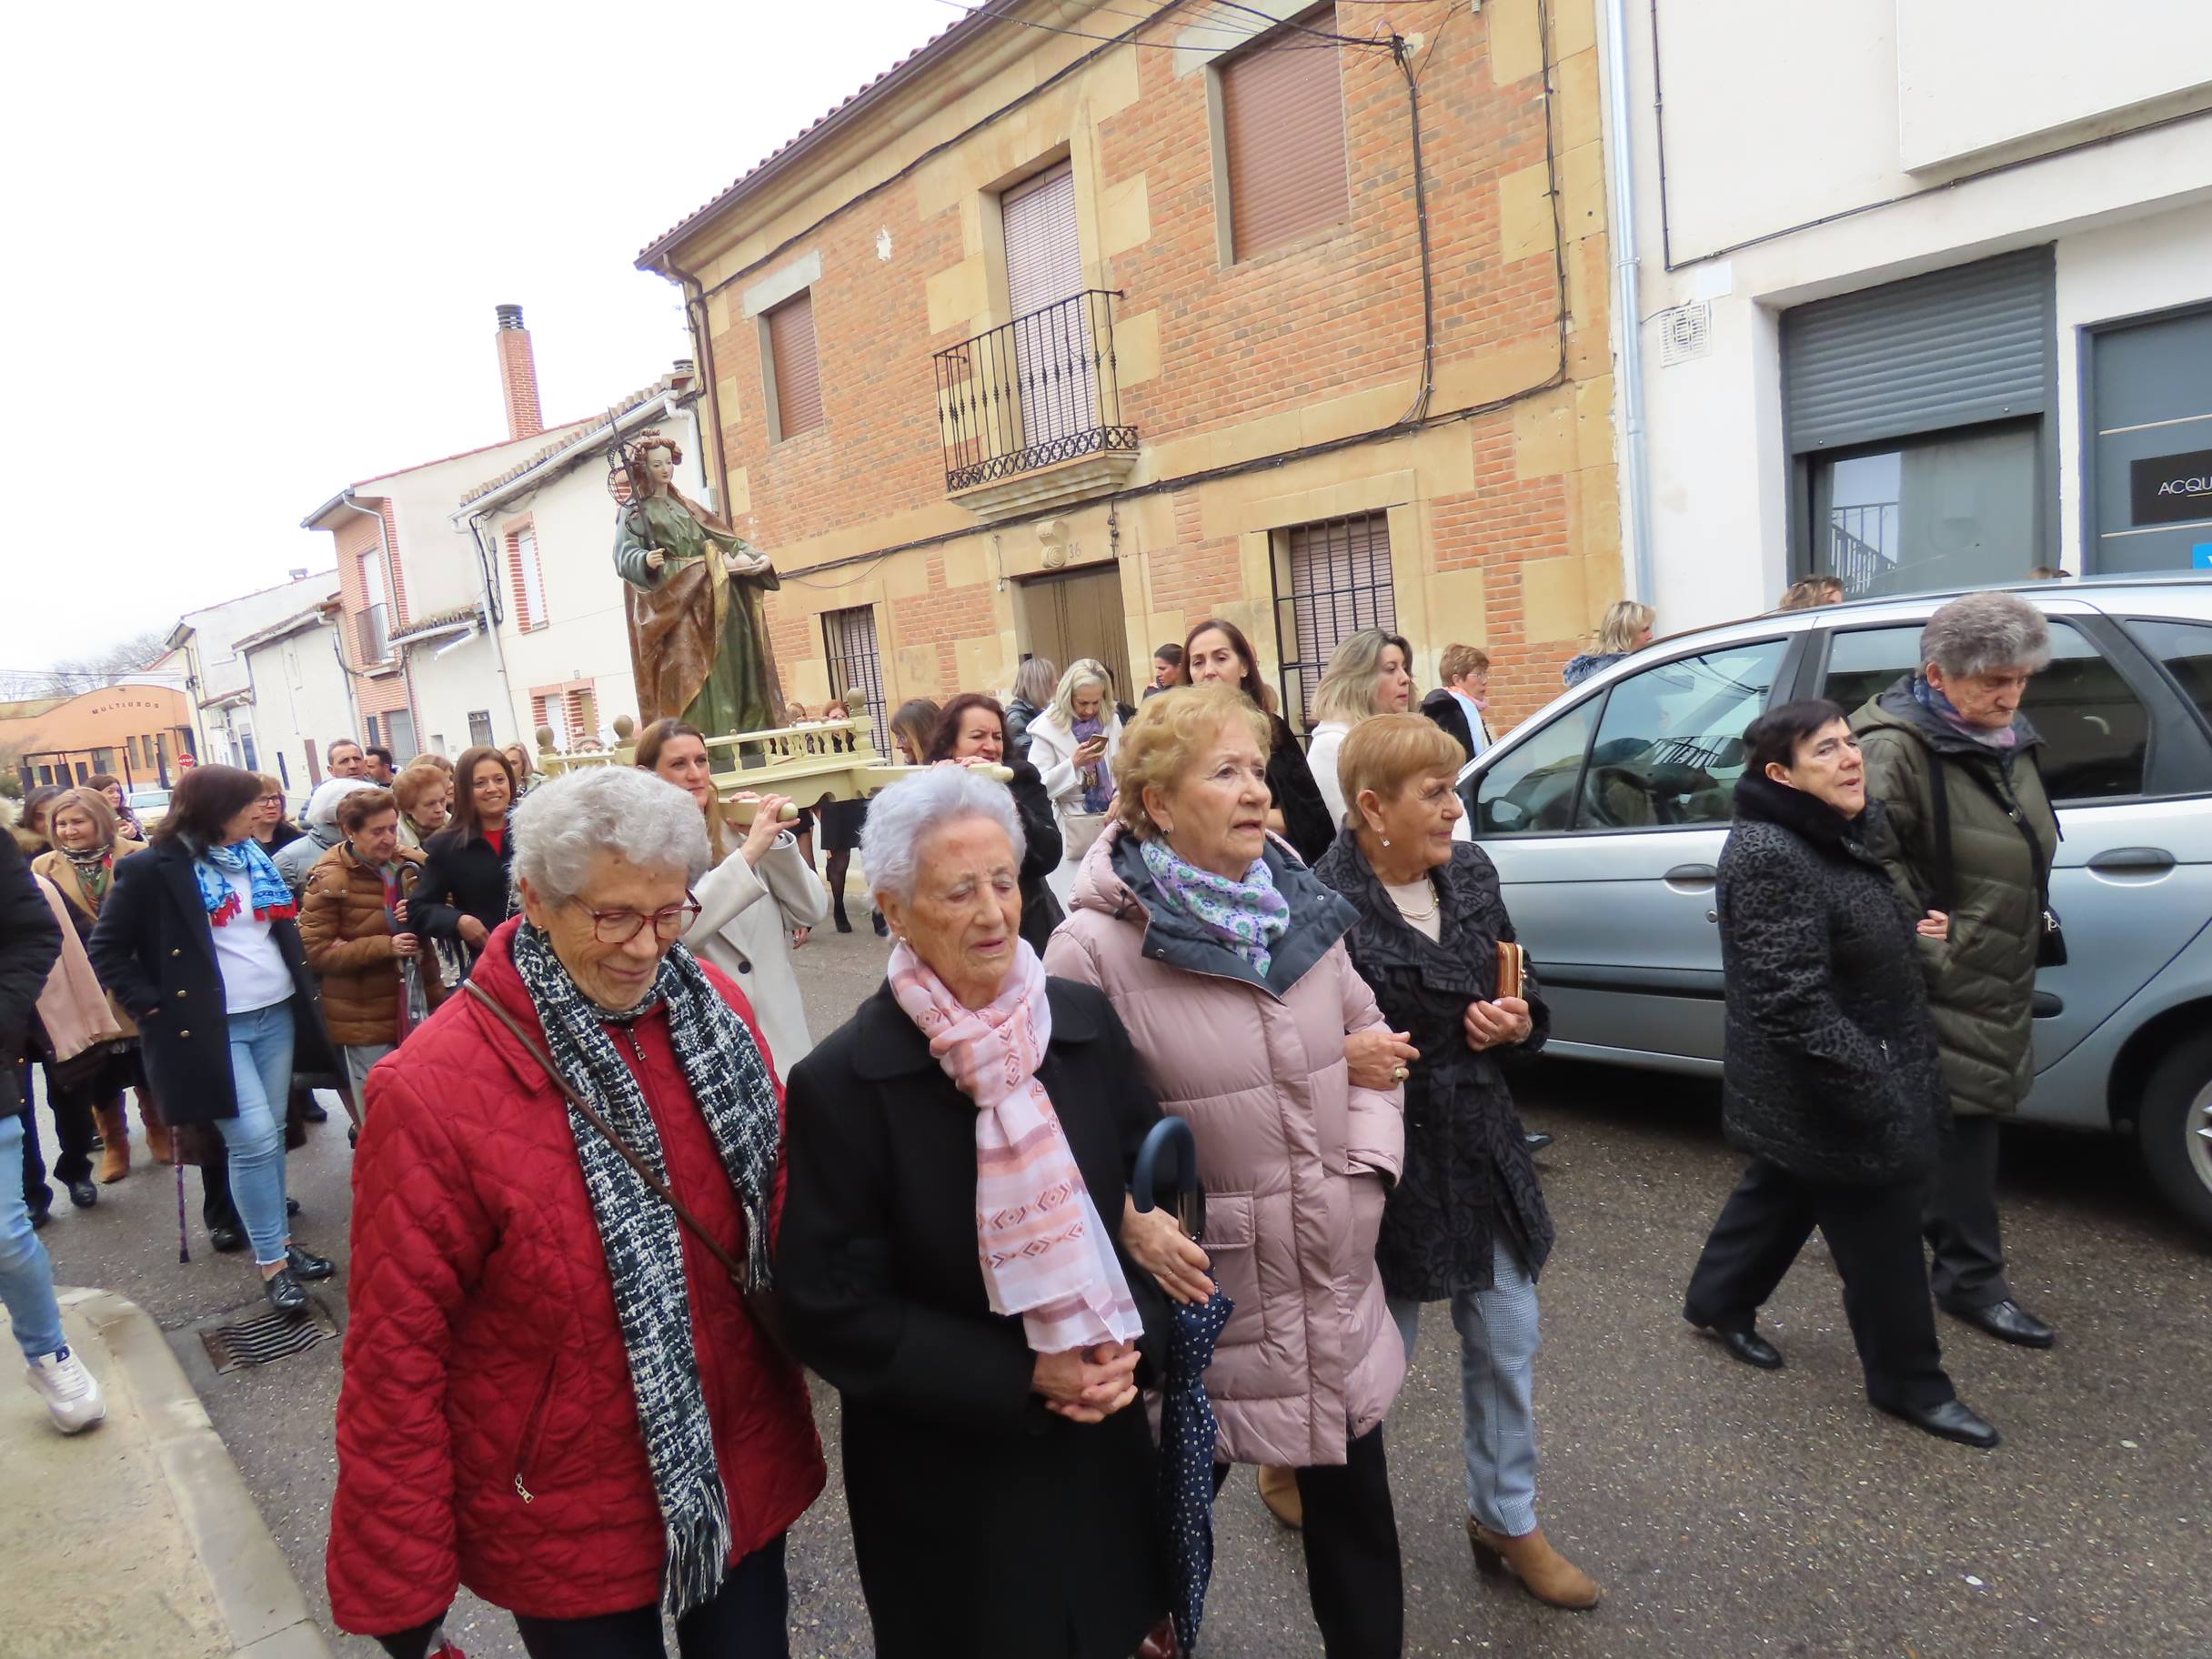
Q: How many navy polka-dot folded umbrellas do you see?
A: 1